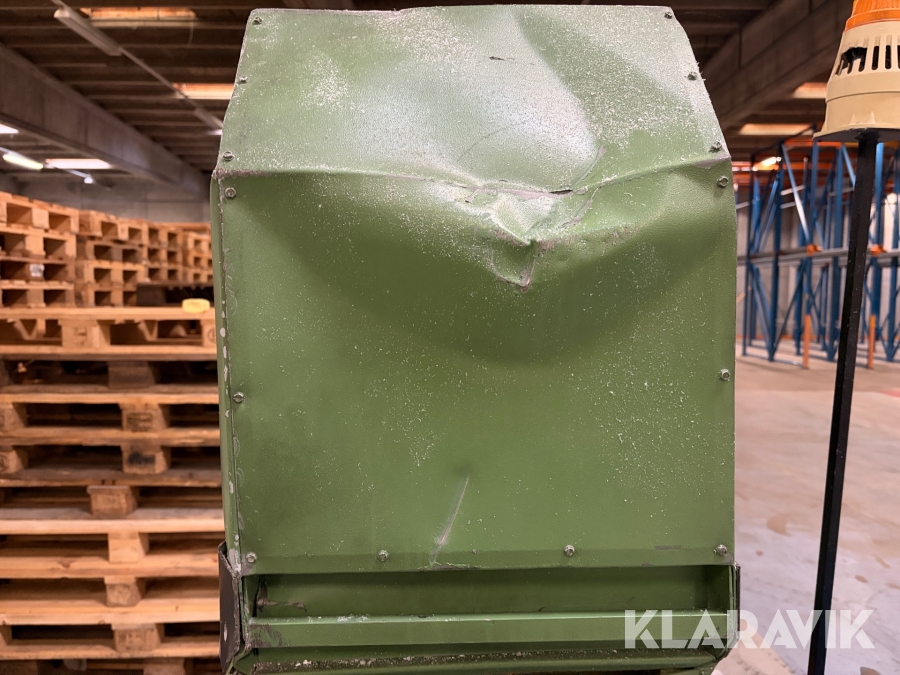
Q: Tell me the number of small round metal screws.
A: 14